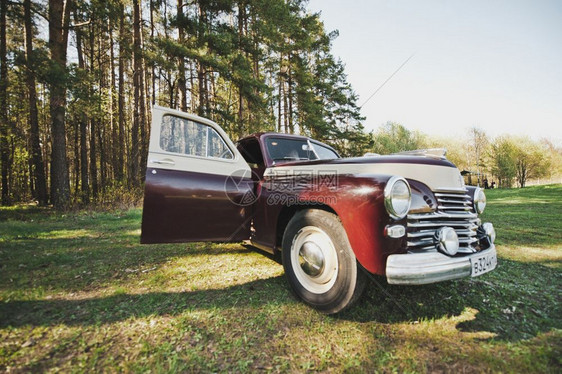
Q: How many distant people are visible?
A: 2